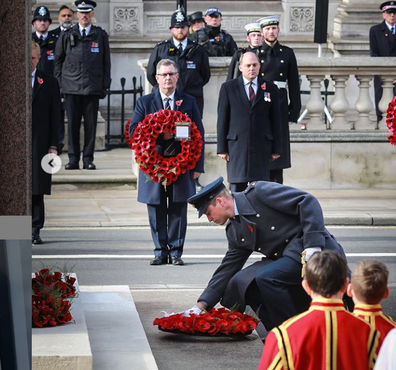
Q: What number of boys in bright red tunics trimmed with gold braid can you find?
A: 2